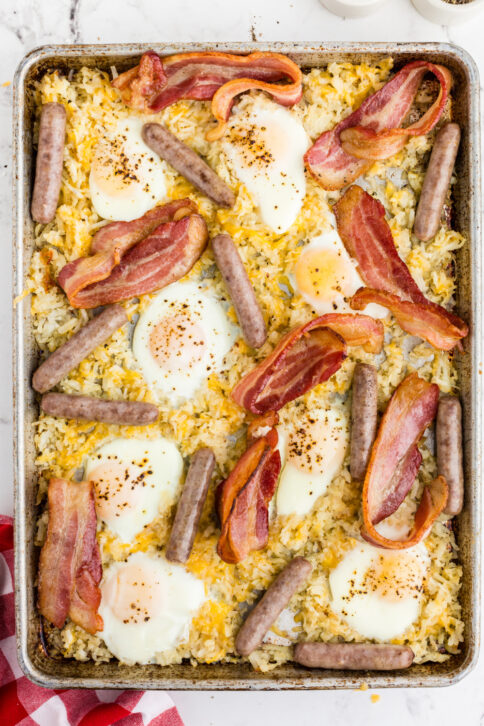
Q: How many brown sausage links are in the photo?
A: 11